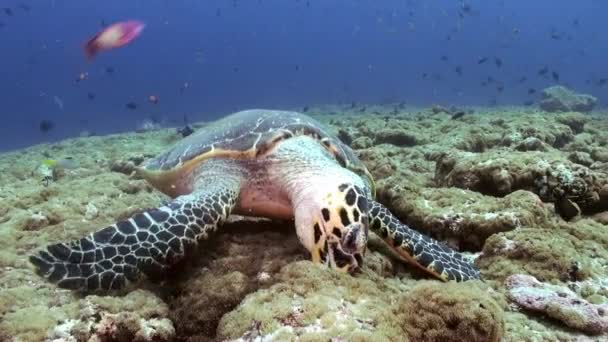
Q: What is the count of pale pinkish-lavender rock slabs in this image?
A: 1